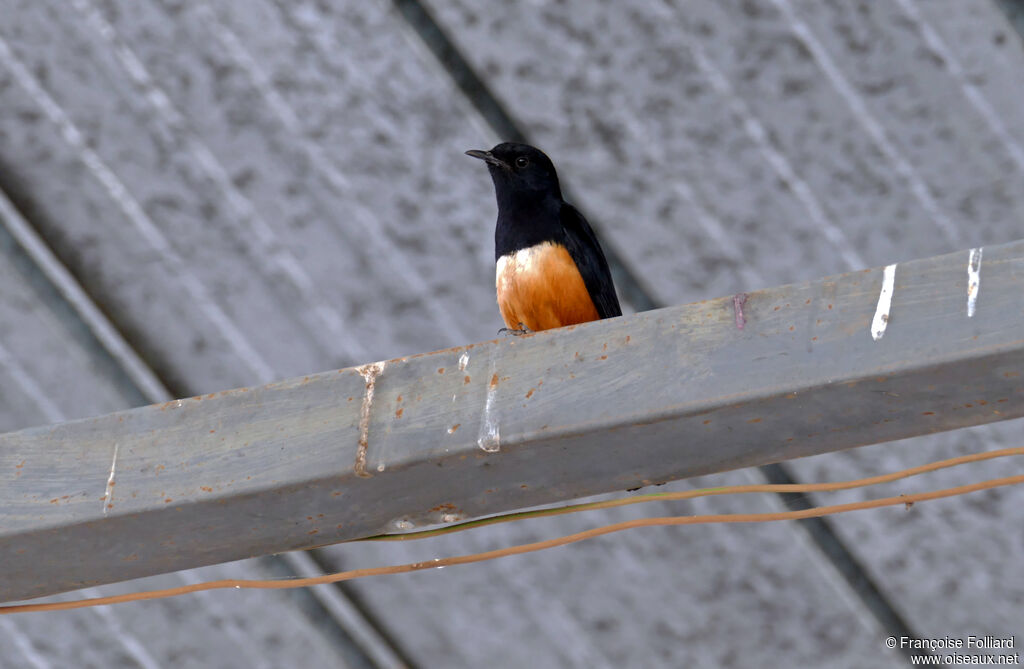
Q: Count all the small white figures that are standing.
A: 0